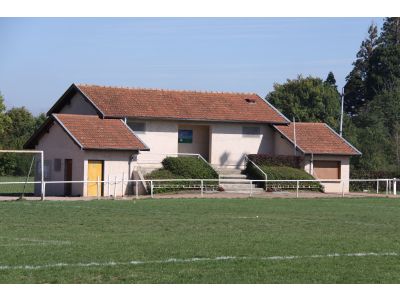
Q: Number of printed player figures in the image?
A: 0